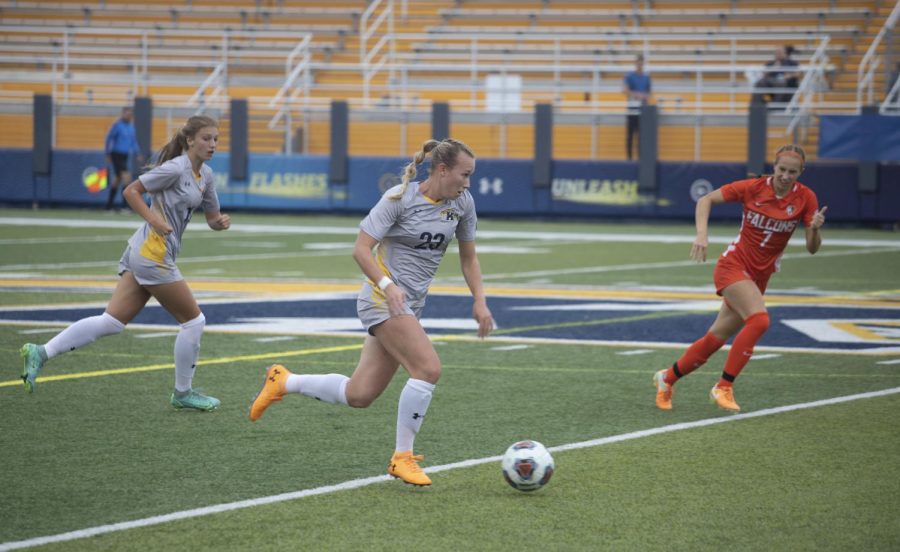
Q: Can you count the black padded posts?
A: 9